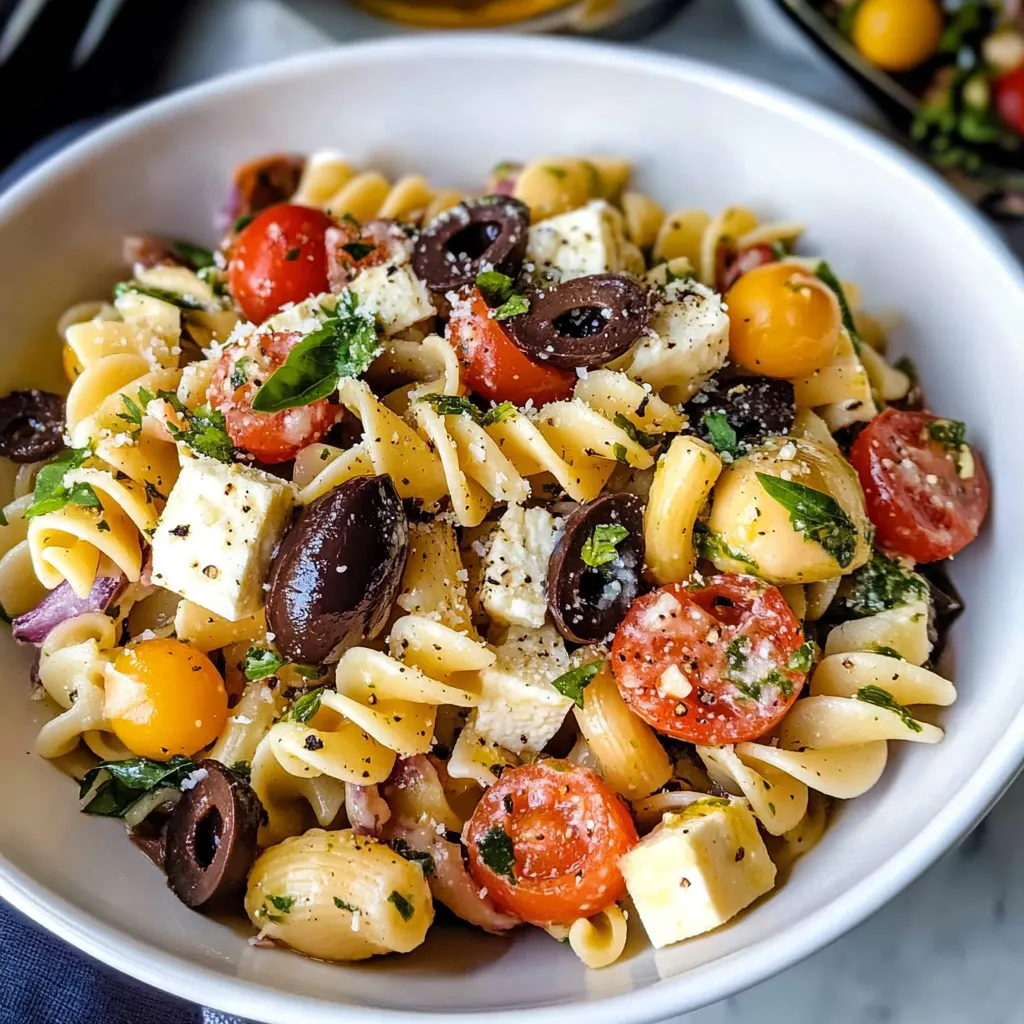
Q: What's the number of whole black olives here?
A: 1